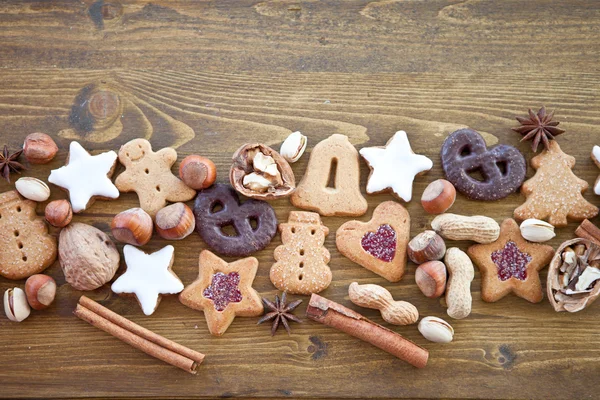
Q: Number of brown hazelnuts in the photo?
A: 9